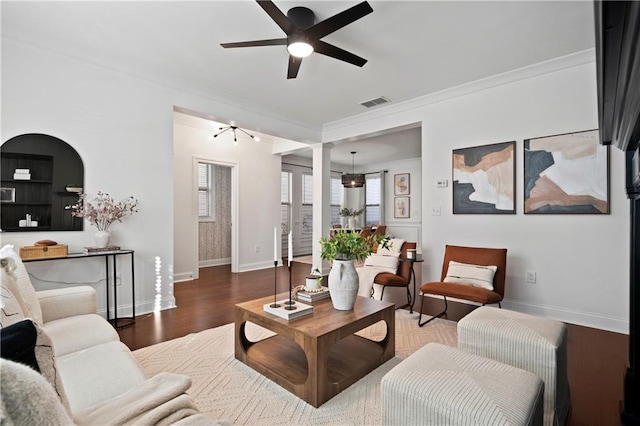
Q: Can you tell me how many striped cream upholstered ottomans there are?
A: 2